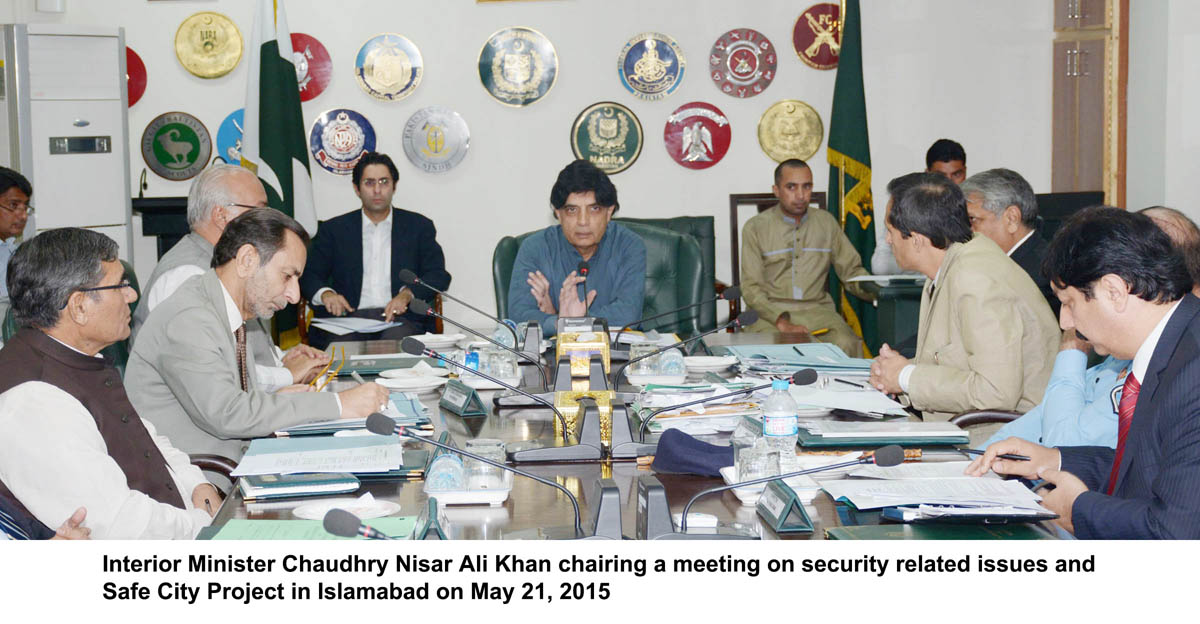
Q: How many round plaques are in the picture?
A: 15